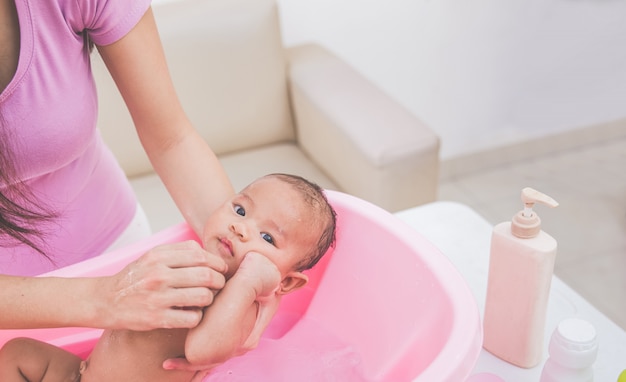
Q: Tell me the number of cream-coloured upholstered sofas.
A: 1